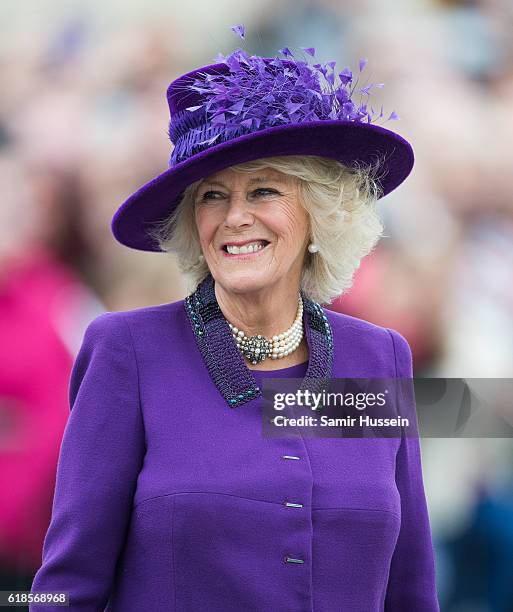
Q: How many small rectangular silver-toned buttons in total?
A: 3